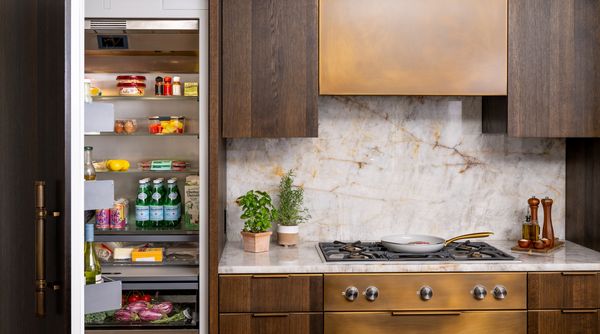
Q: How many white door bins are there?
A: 3